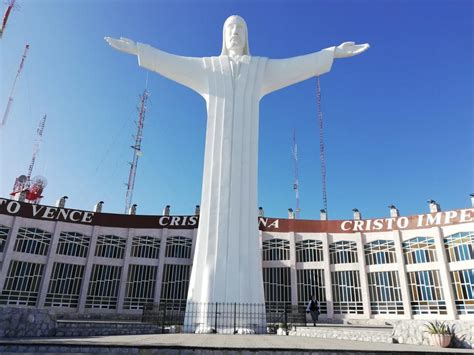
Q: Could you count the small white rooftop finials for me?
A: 13